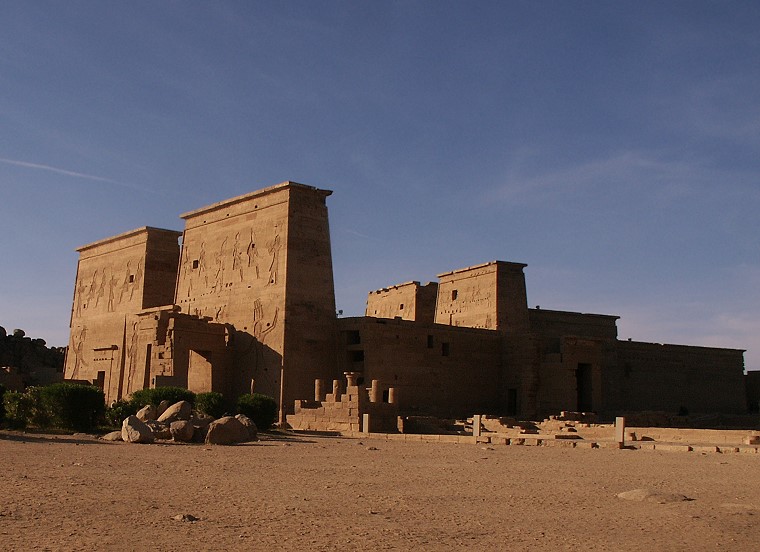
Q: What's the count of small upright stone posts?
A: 3